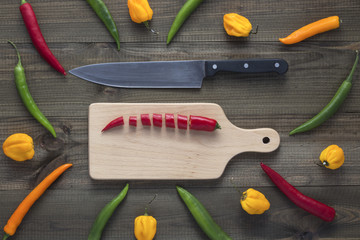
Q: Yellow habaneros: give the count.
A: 6